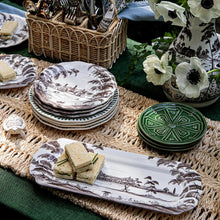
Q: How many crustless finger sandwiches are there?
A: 5